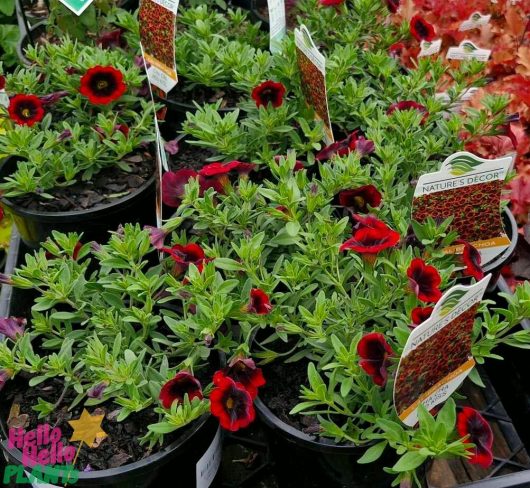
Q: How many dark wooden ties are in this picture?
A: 0